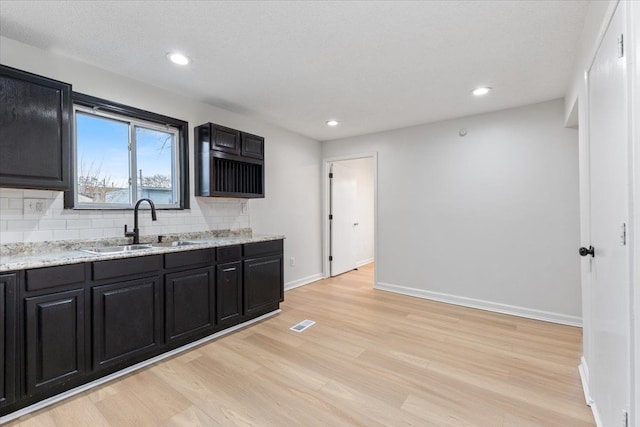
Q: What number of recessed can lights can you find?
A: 3